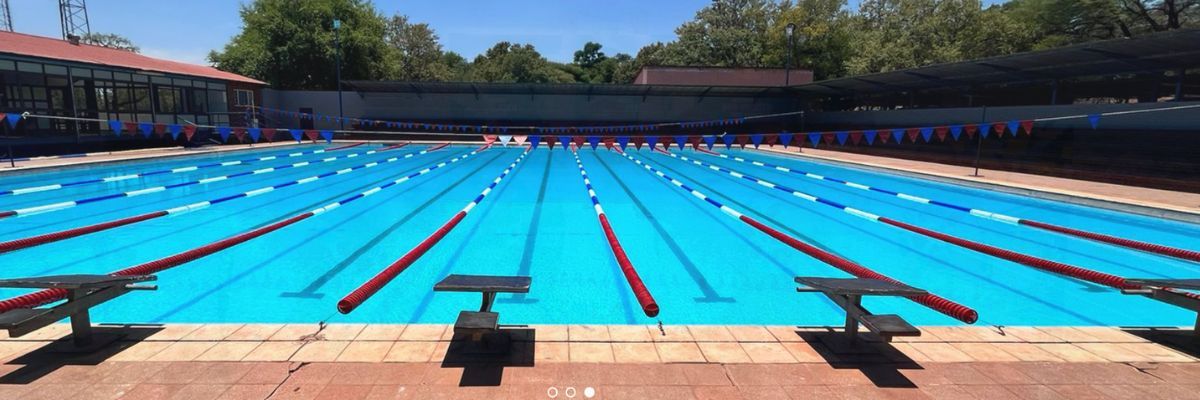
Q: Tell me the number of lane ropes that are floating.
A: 9